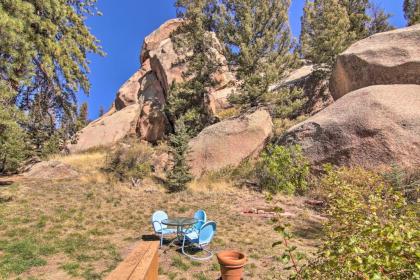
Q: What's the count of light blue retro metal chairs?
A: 3